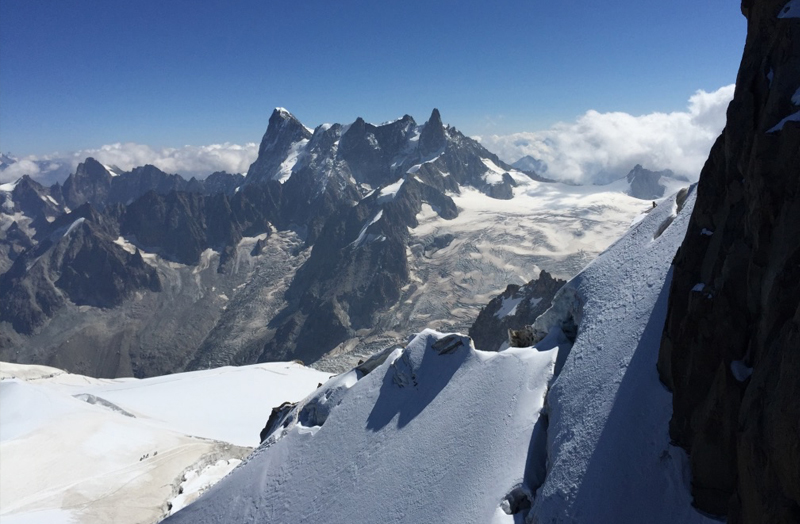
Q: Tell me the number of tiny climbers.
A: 5